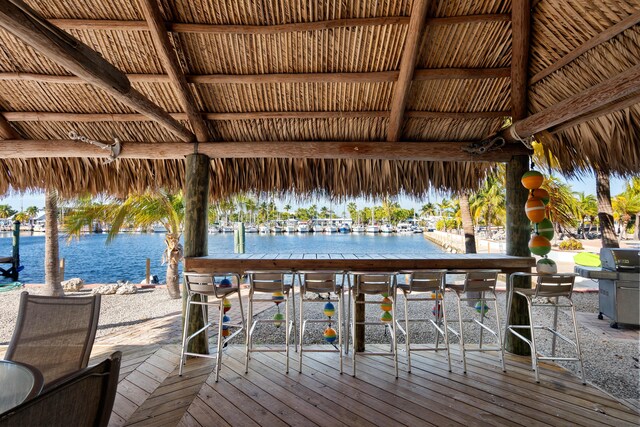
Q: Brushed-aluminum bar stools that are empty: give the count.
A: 7